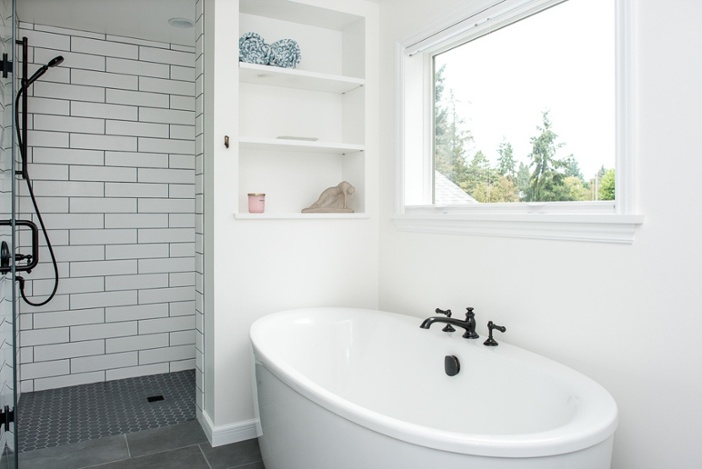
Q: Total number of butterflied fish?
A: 0